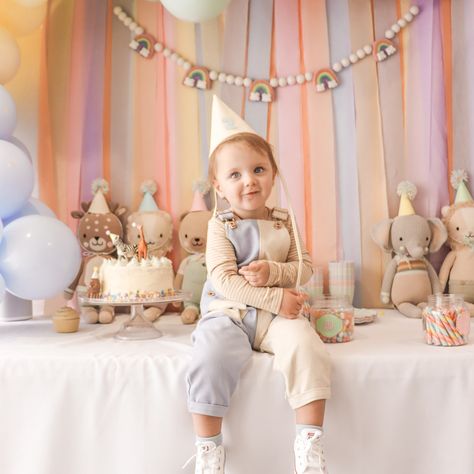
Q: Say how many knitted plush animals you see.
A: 5